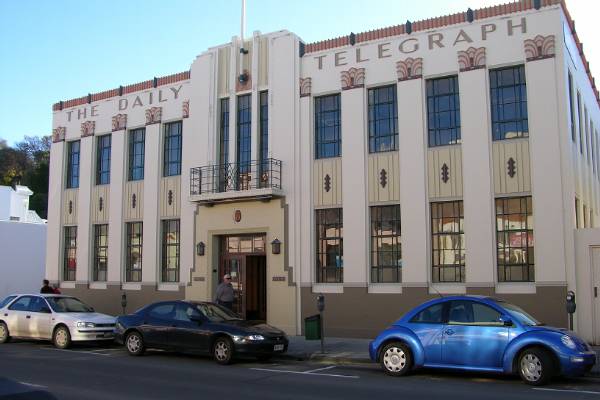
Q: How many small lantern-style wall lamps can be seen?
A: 2